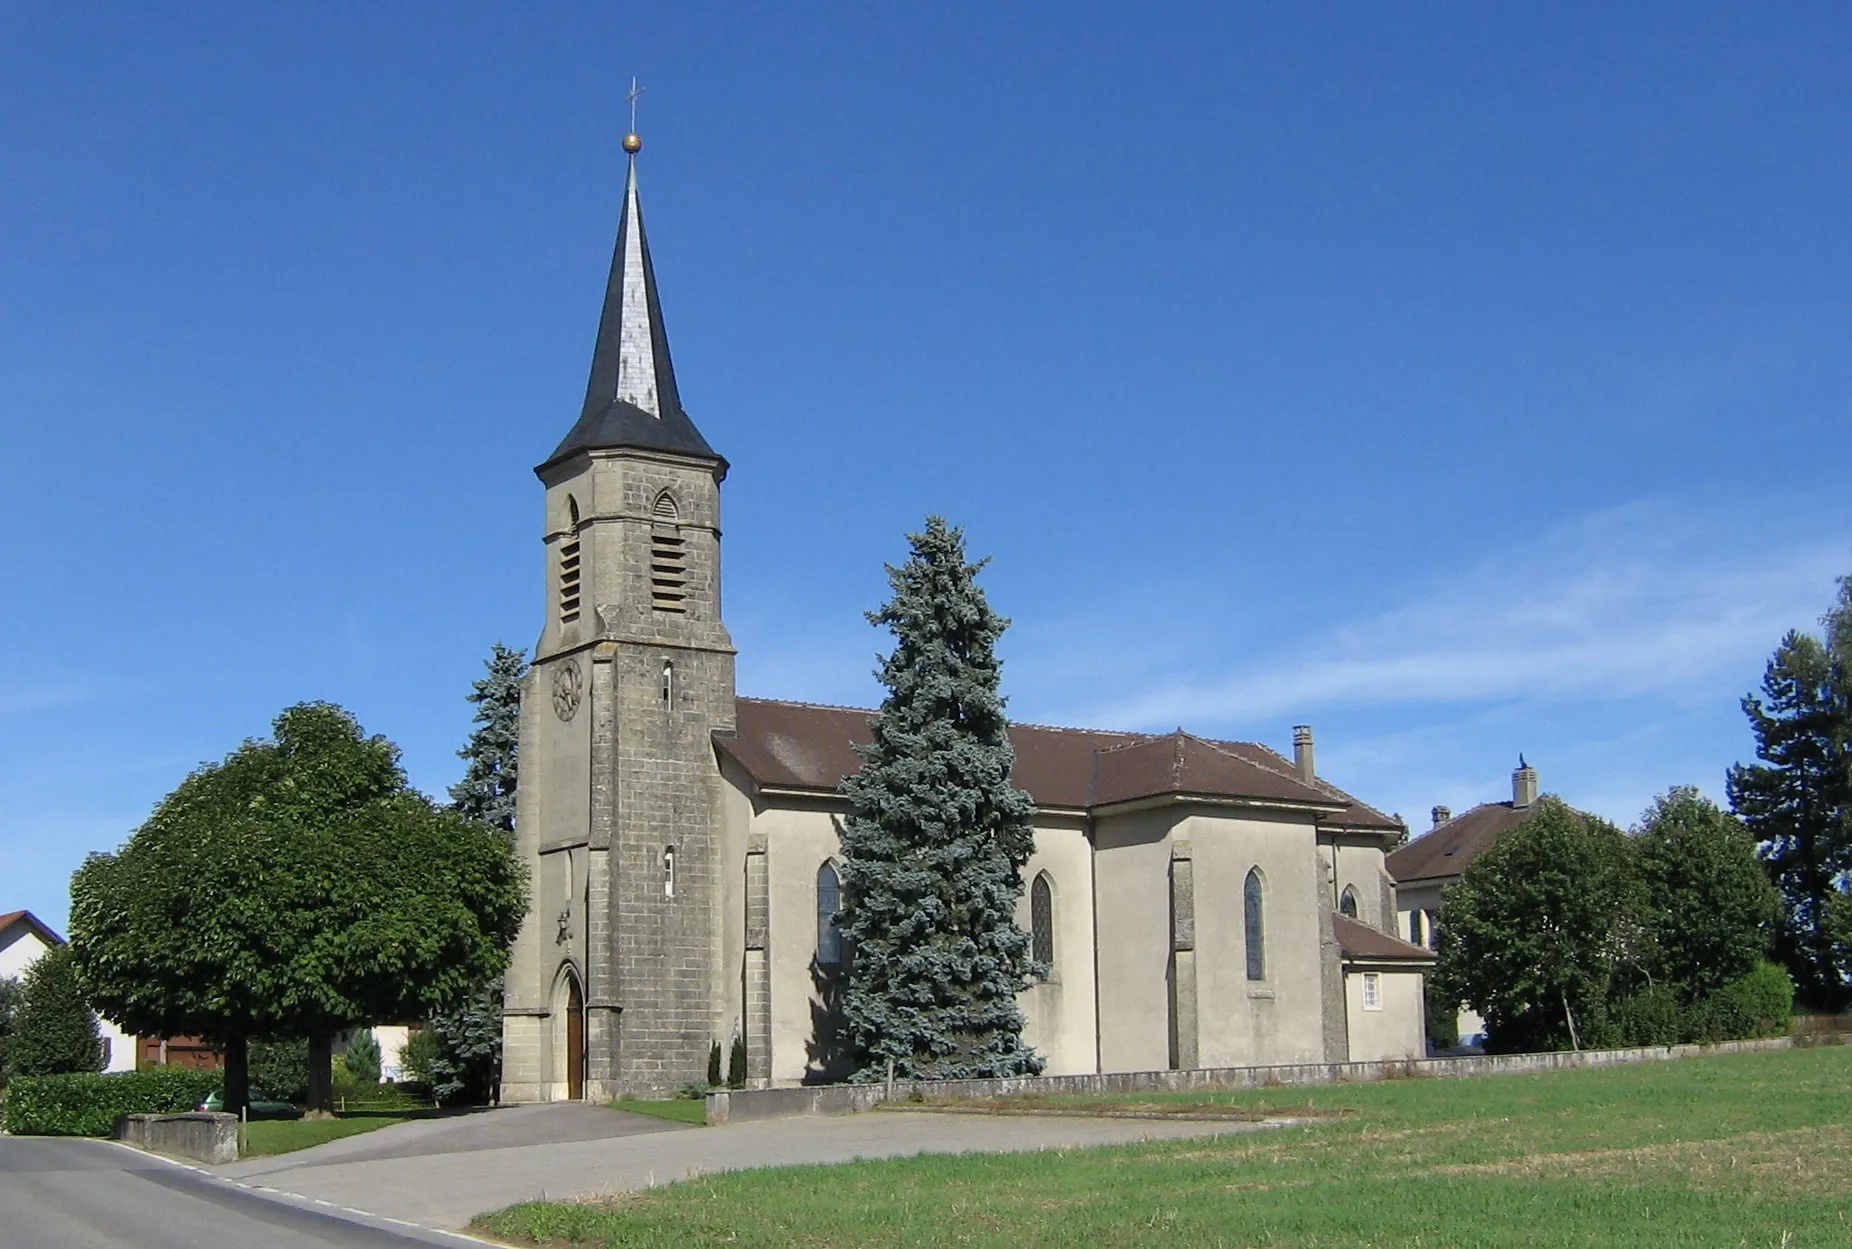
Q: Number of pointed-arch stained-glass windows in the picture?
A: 4